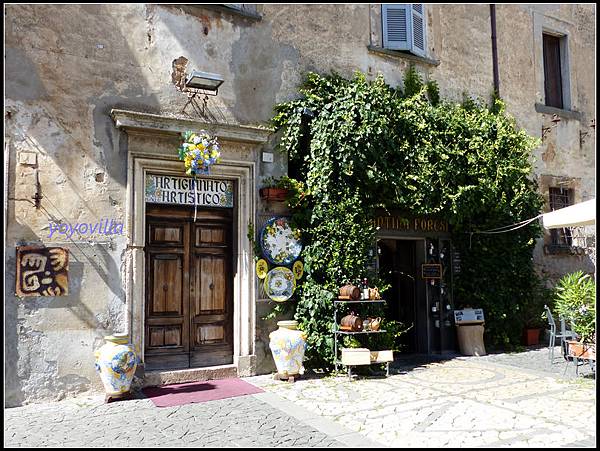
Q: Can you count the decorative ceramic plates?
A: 4